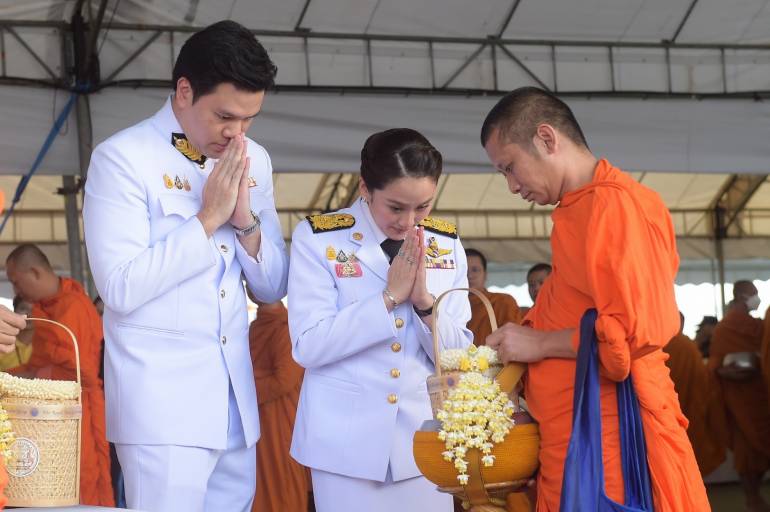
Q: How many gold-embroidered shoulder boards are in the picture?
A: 2